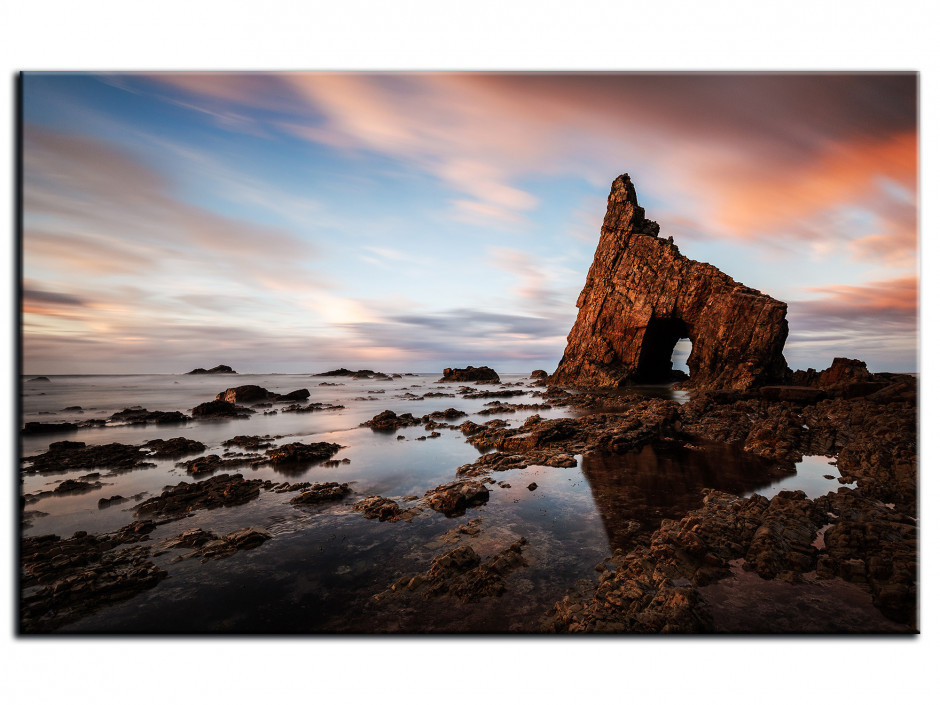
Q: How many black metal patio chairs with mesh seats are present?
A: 0